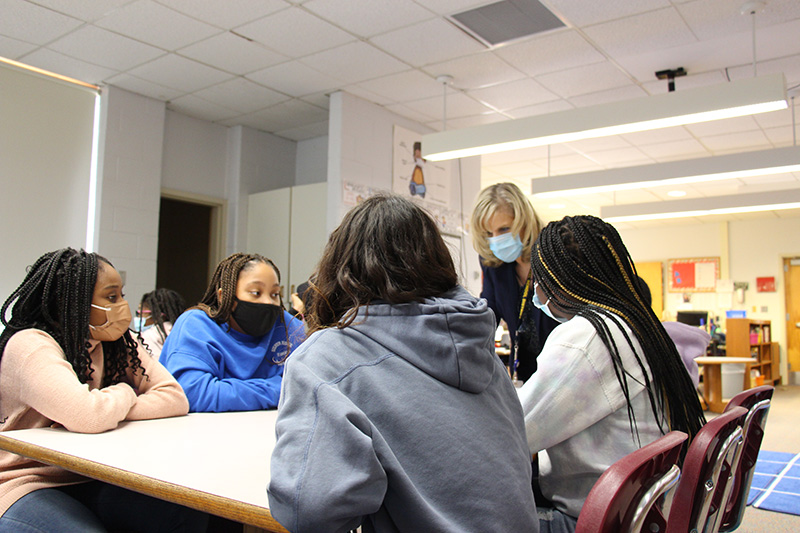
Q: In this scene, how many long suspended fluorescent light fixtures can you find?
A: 3